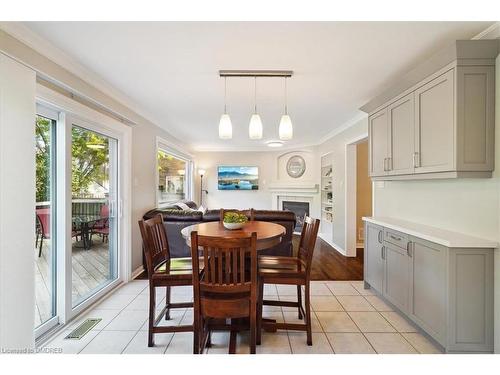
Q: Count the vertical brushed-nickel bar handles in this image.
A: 6